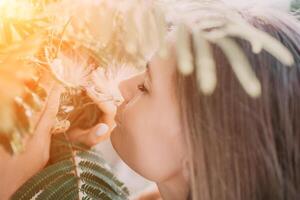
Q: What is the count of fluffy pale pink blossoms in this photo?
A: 2